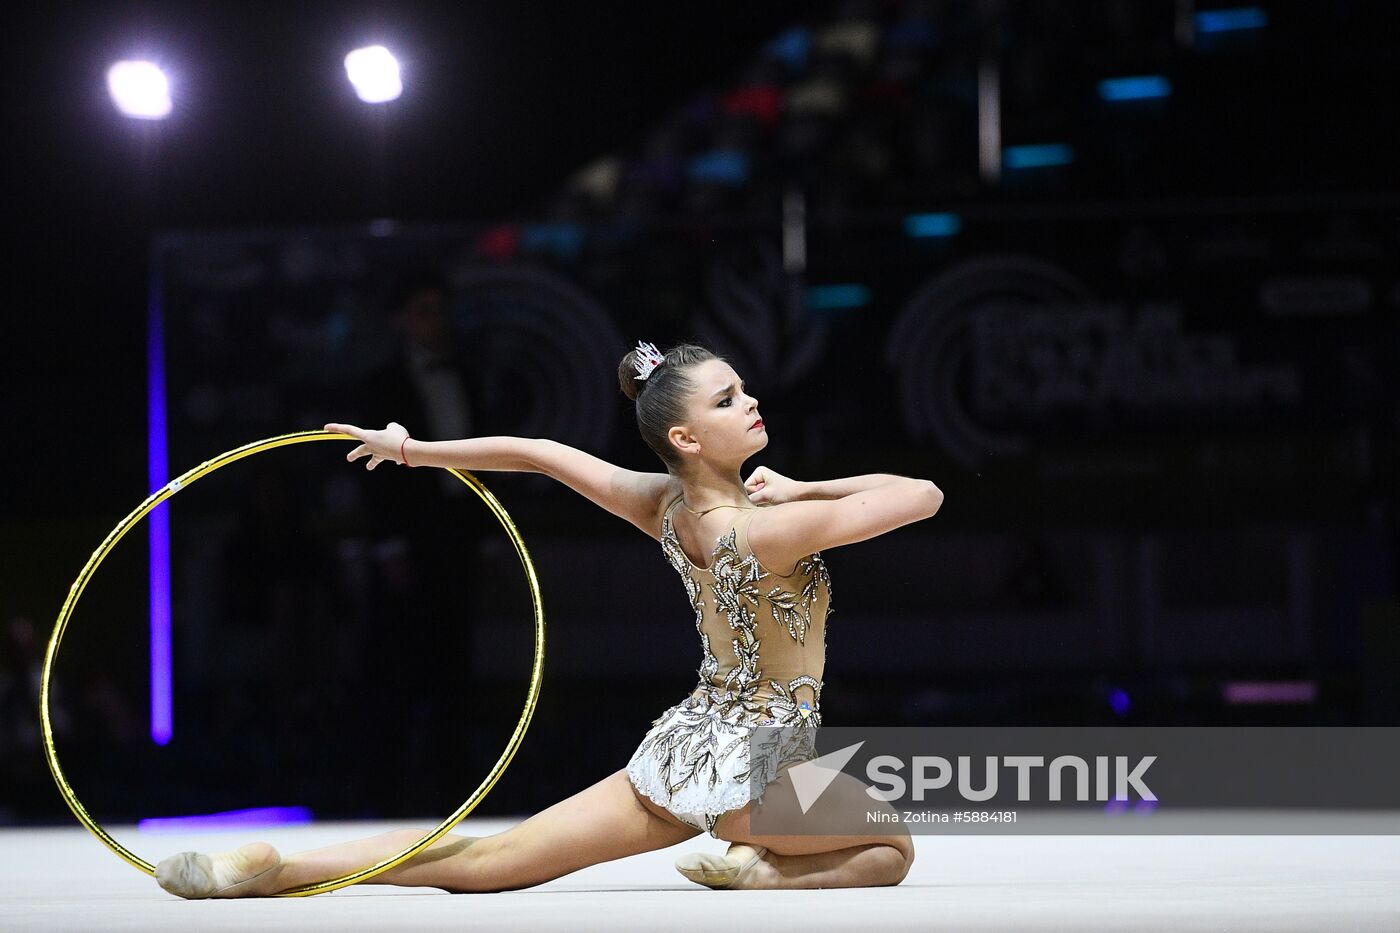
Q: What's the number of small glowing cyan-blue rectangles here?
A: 5